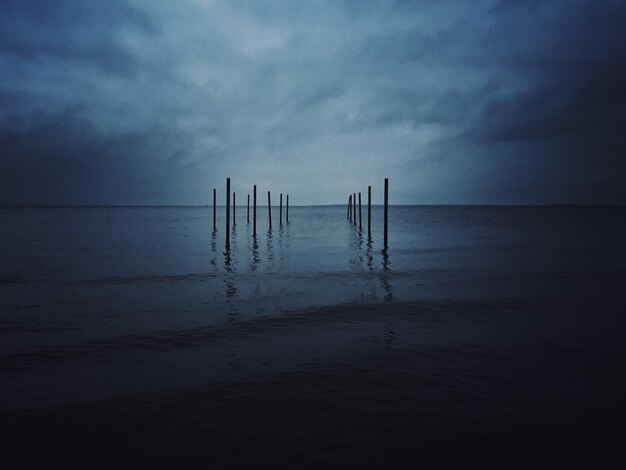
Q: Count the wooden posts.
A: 14